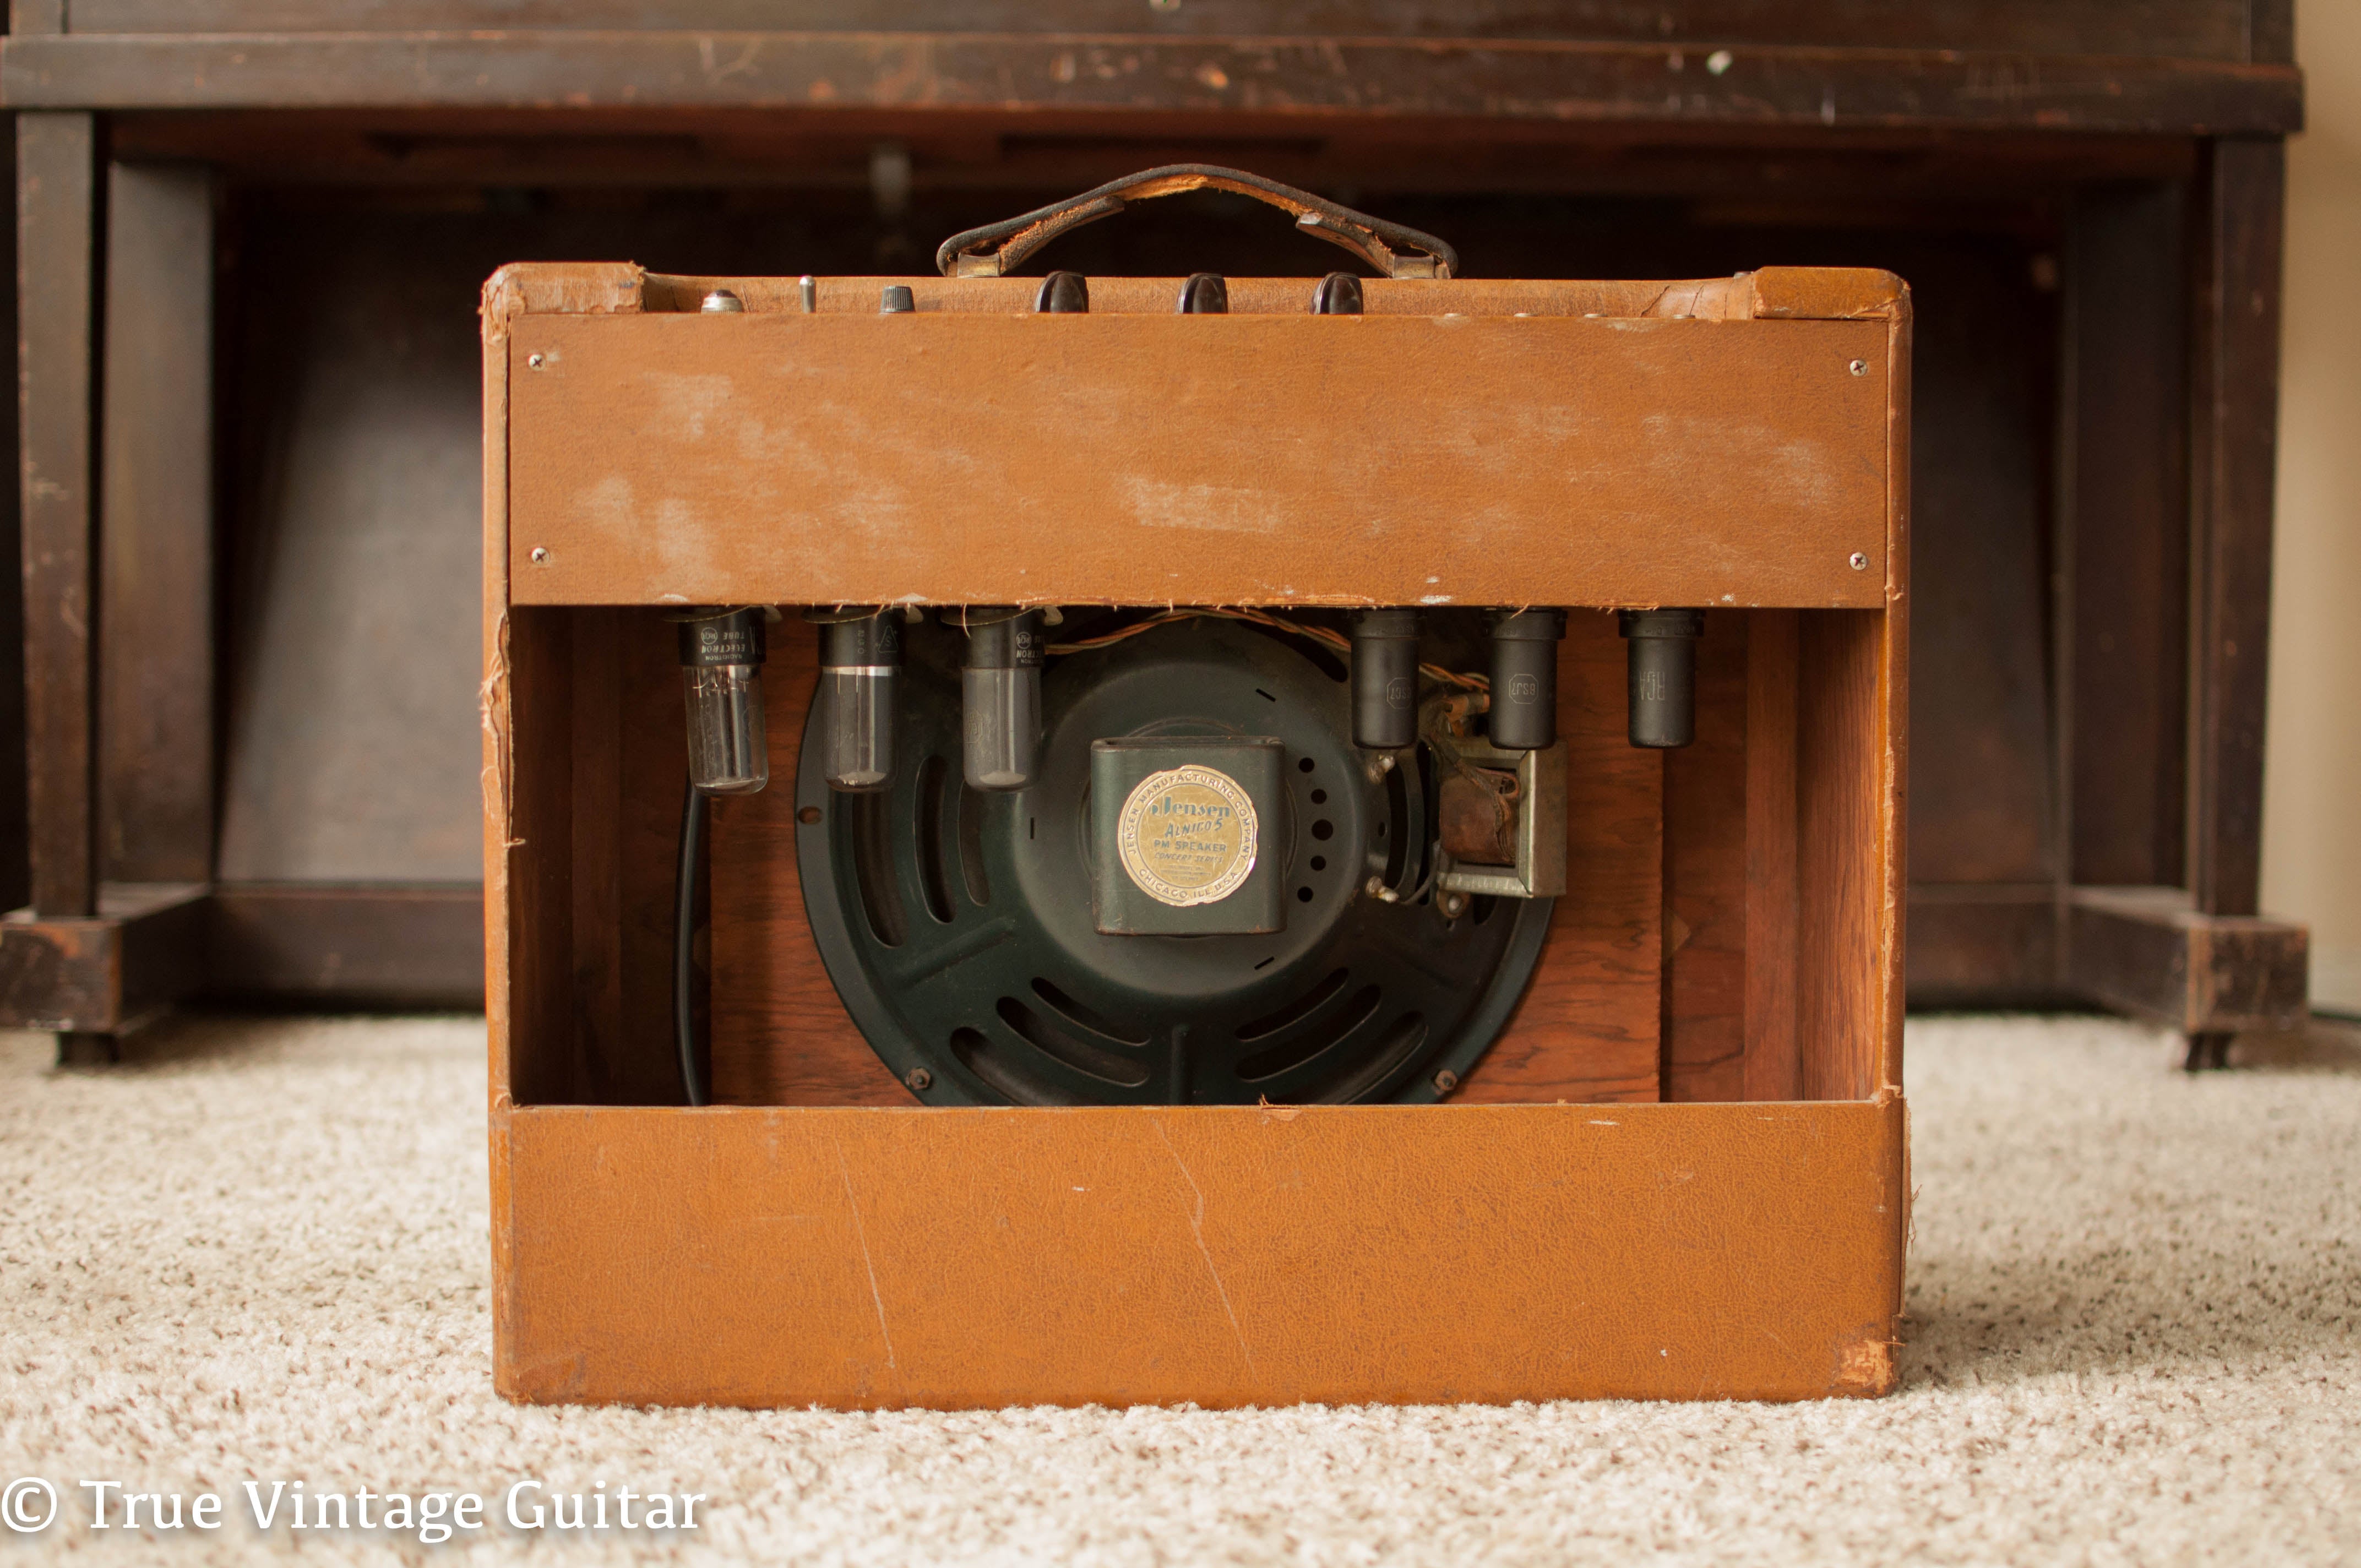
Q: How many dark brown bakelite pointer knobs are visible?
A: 3